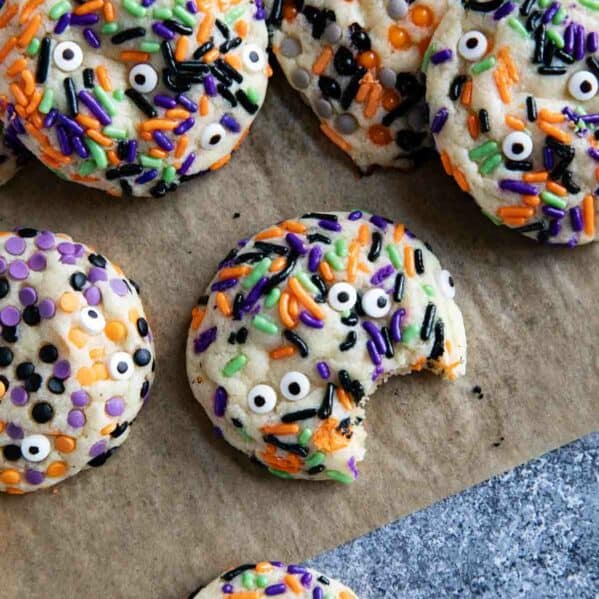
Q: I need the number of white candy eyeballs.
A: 15